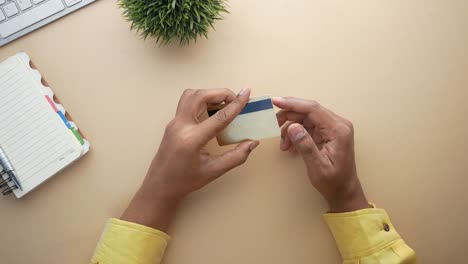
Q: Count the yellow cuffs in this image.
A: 2